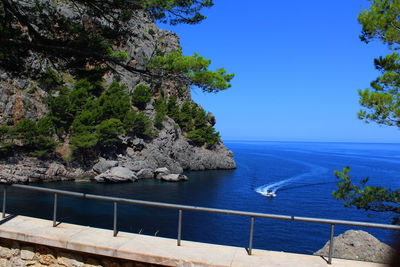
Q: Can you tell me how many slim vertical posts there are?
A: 6